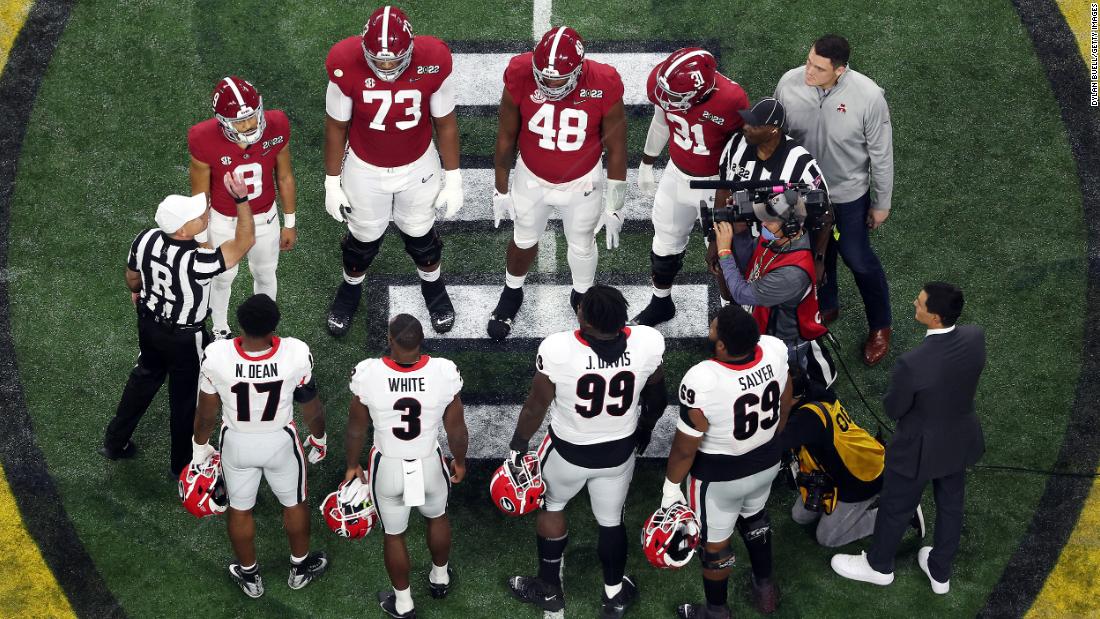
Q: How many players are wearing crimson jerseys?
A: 4